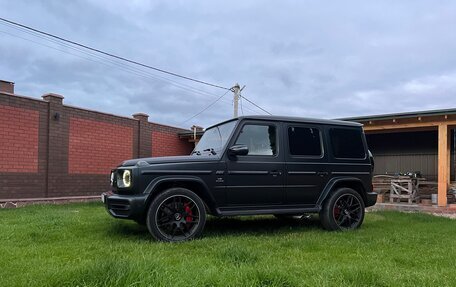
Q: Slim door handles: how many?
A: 2